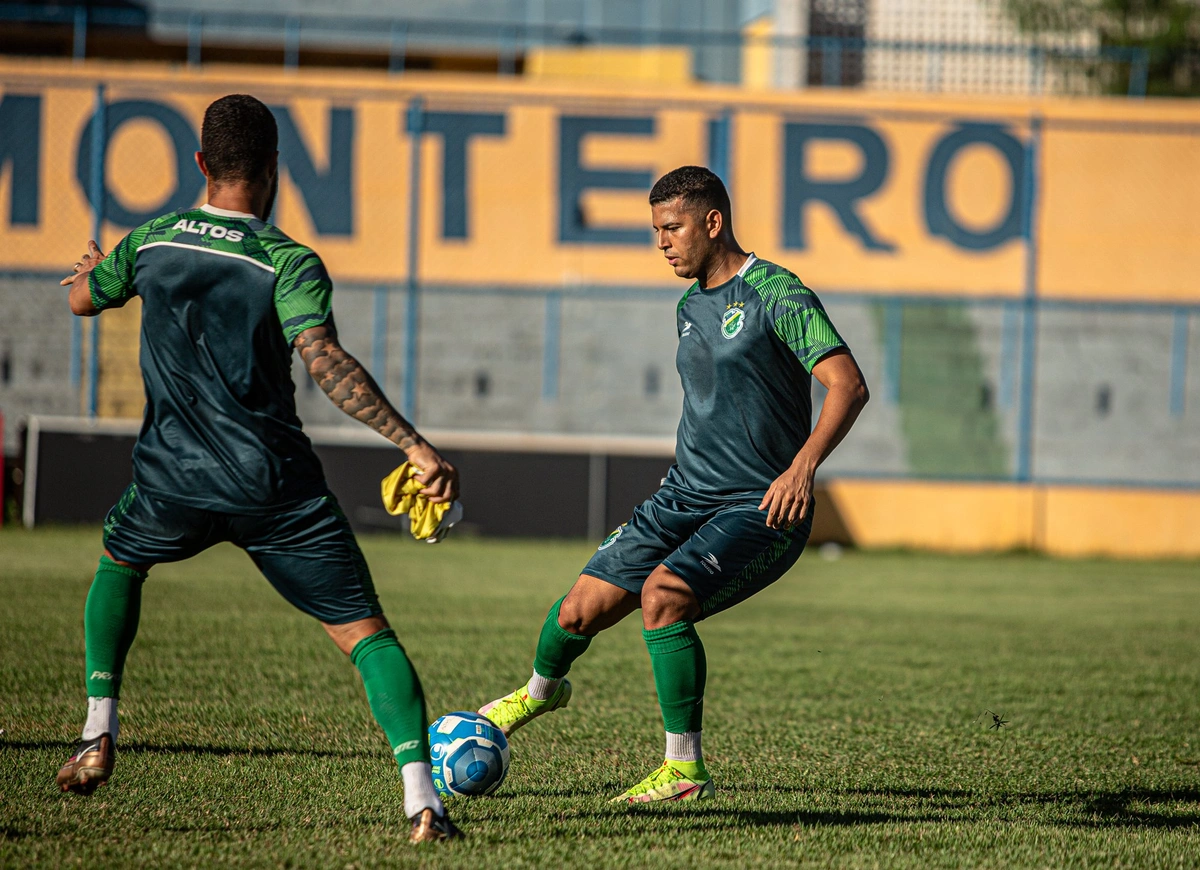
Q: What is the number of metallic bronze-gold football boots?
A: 2